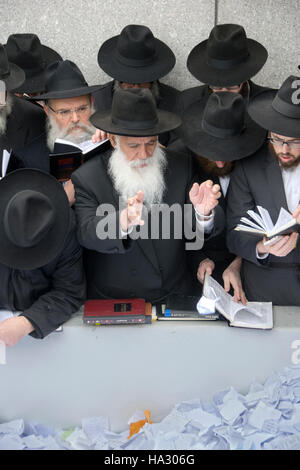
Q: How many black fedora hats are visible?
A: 9